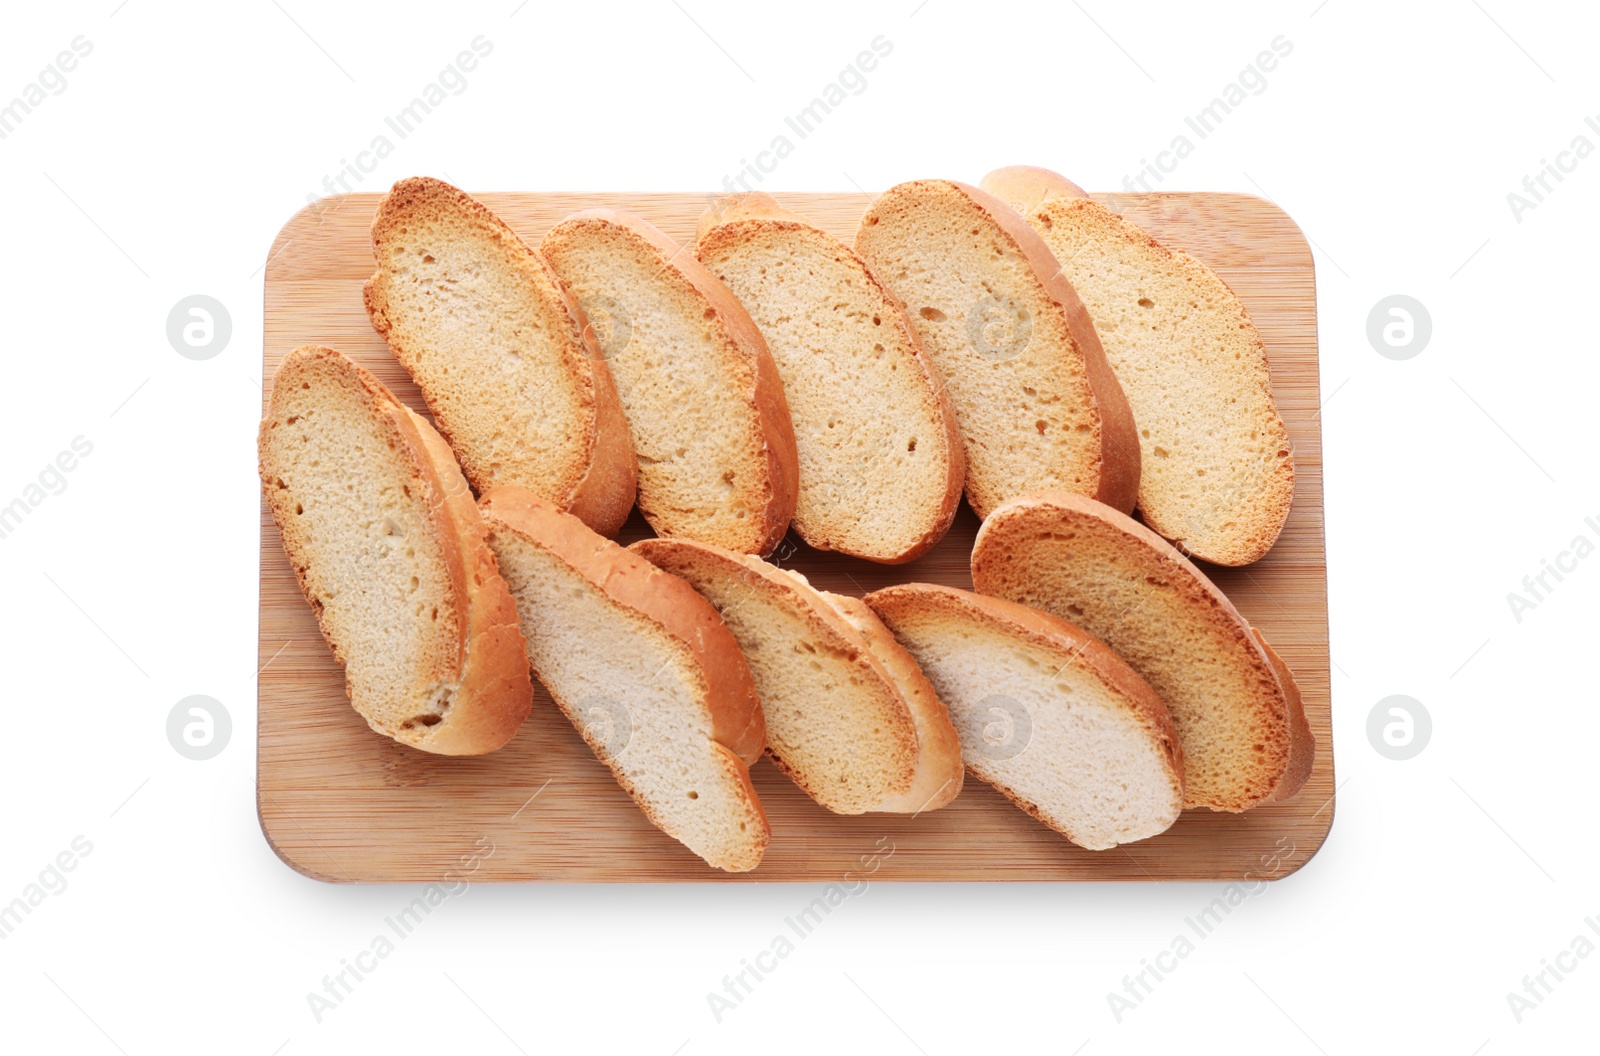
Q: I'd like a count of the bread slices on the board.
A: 10